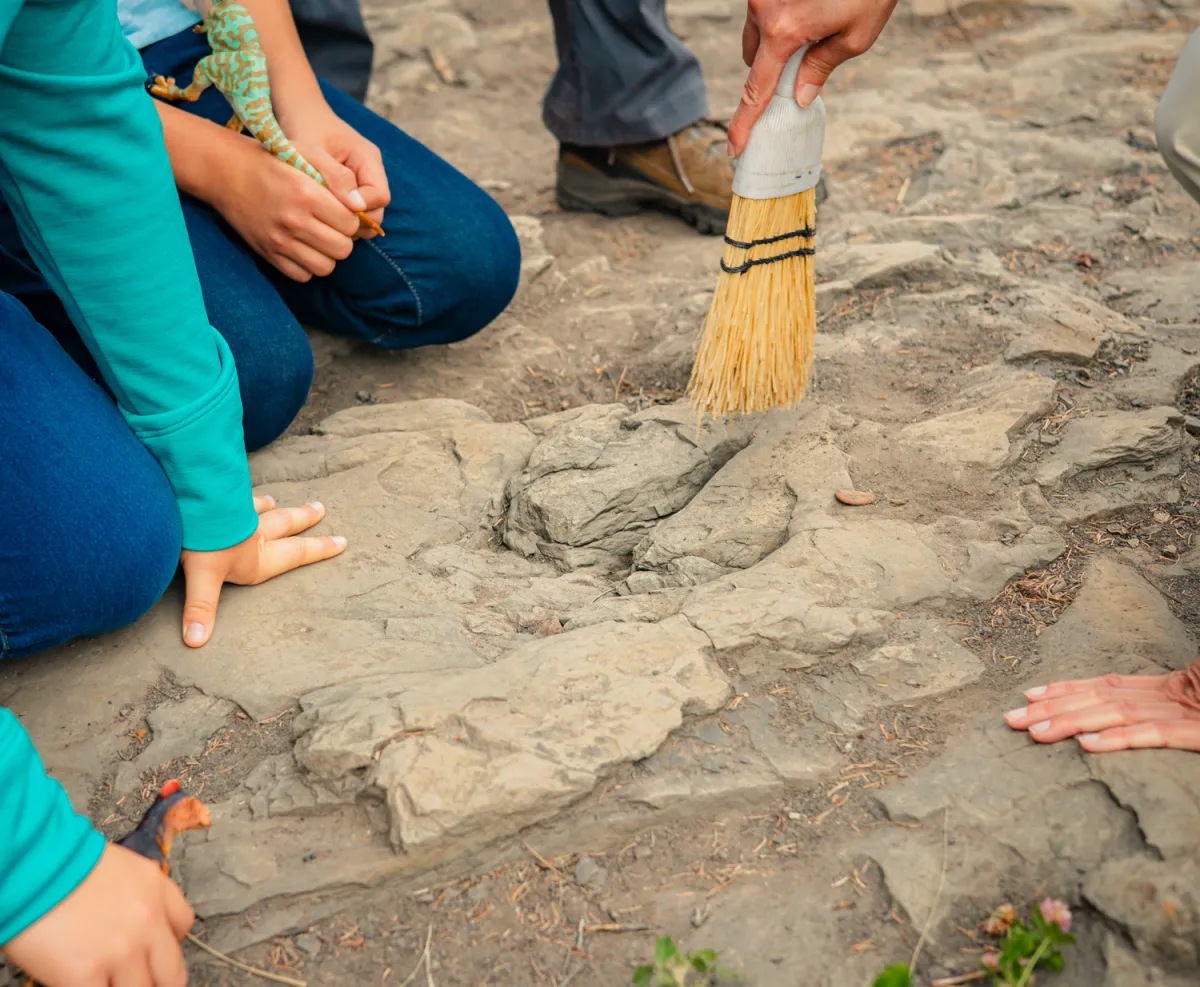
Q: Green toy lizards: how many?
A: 1